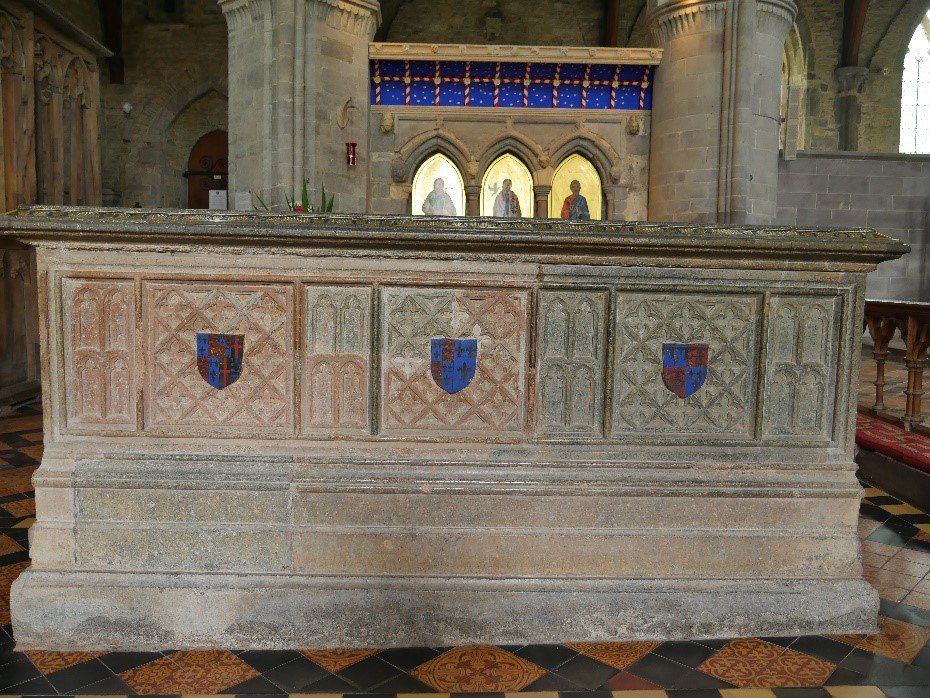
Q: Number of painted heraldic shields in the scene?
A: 3